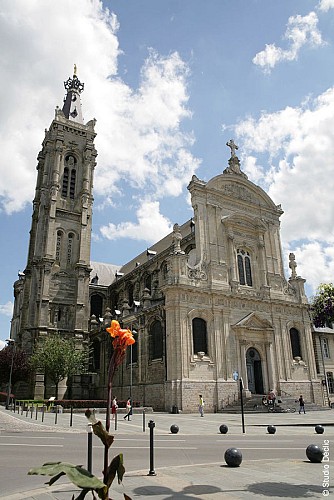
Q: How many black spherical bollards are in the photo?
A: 6